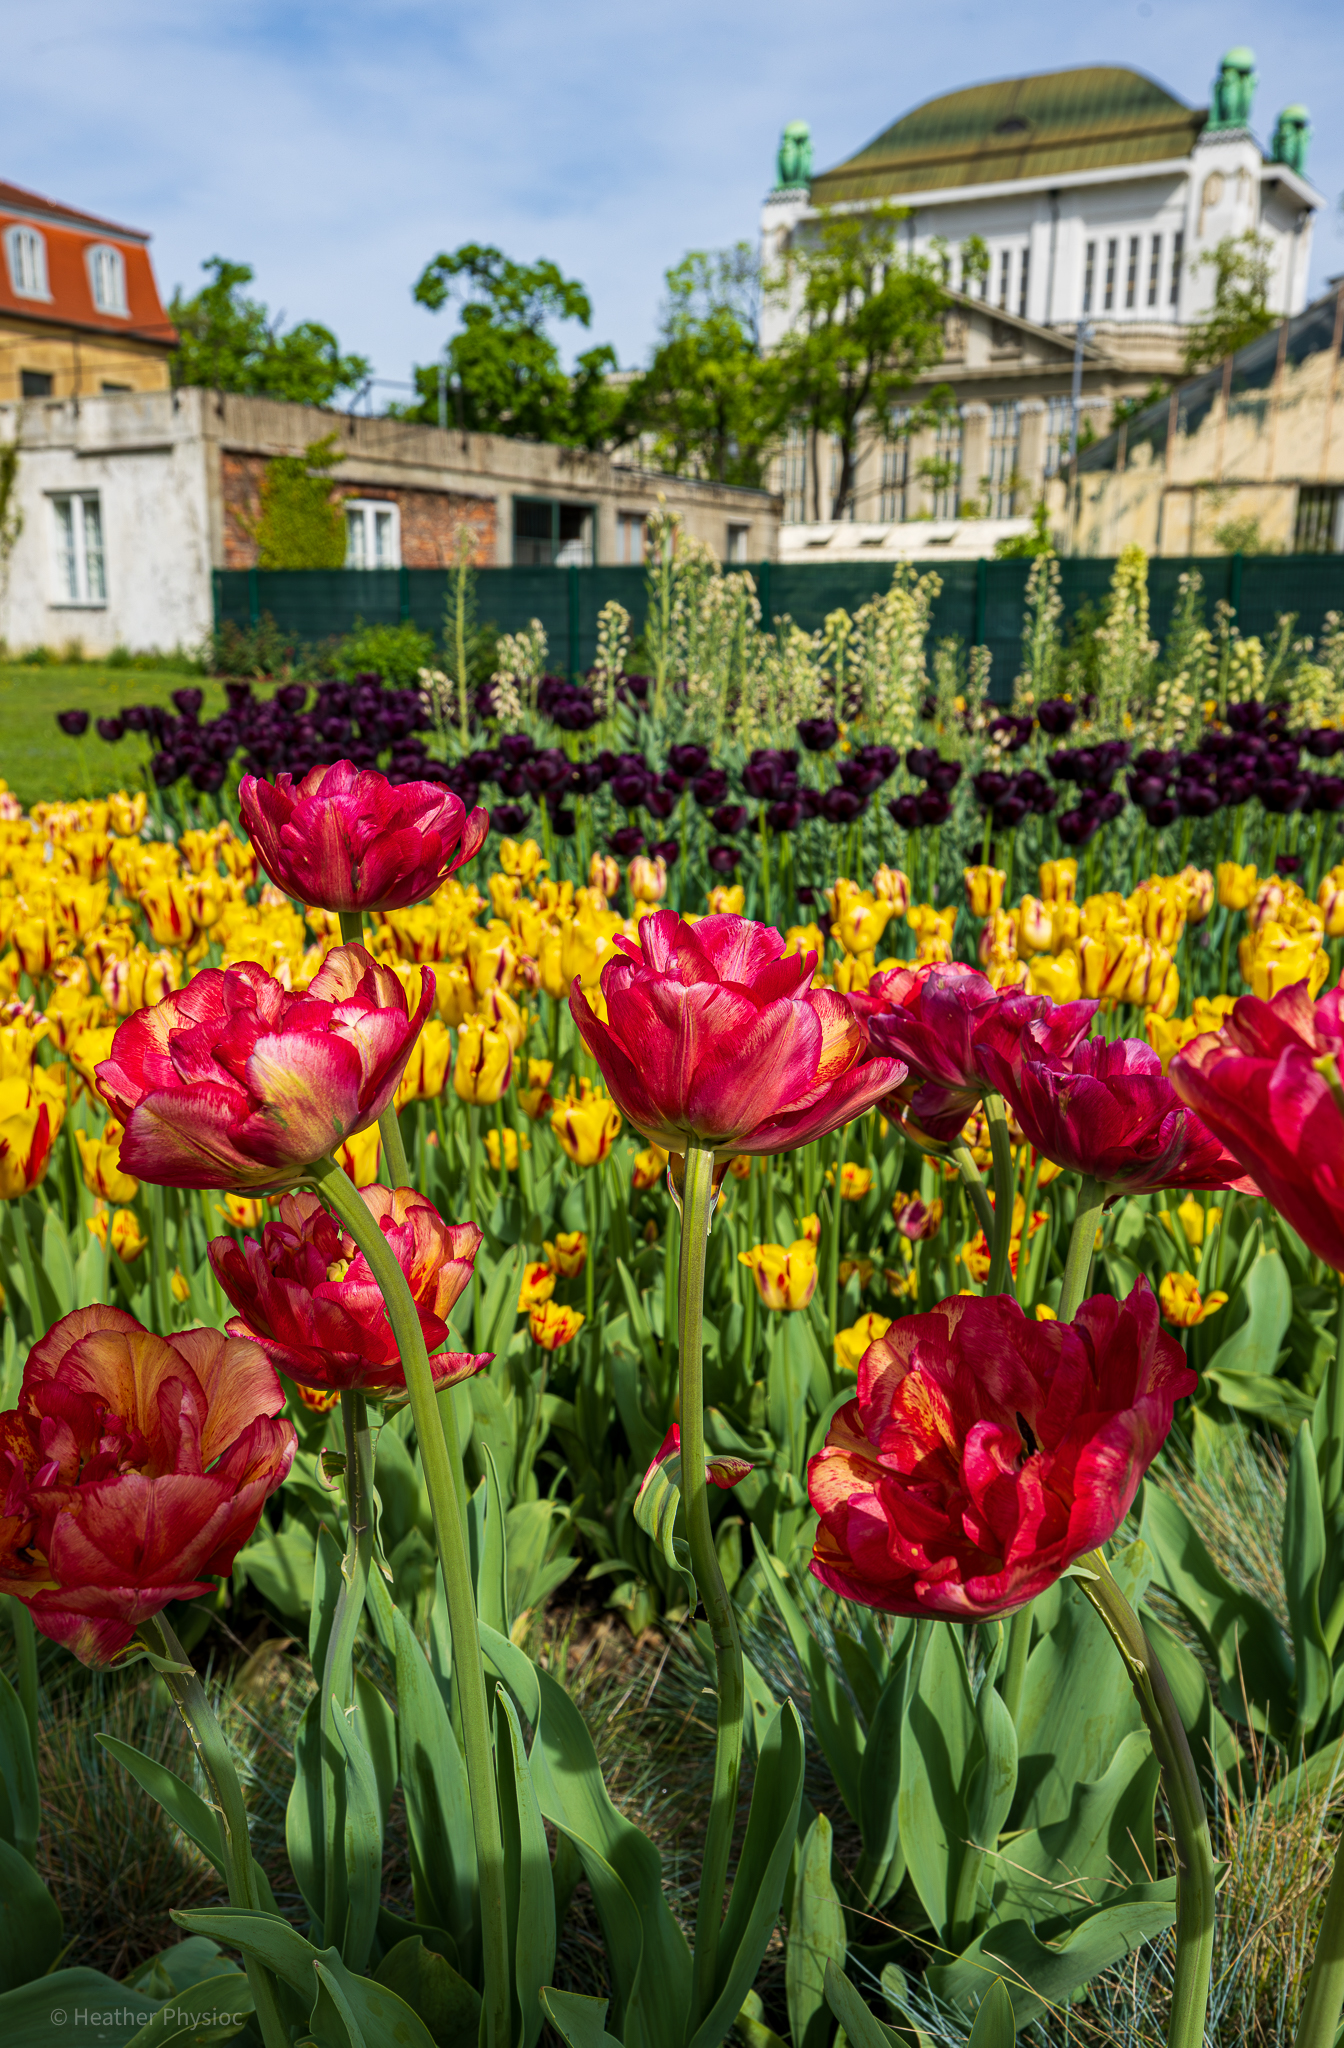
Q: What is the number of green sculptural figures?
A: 3